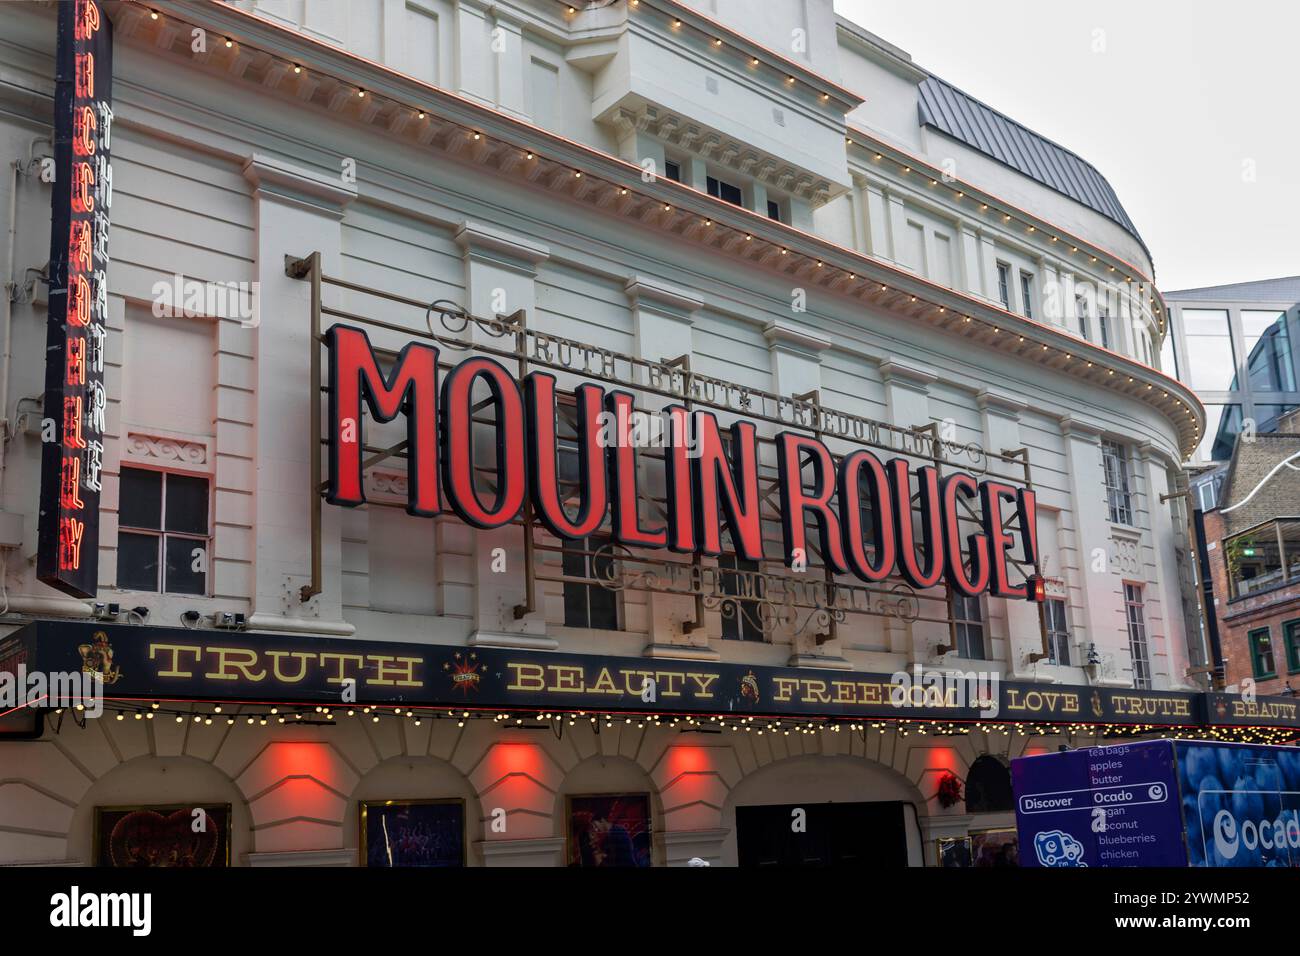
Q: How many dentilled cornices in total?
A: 2